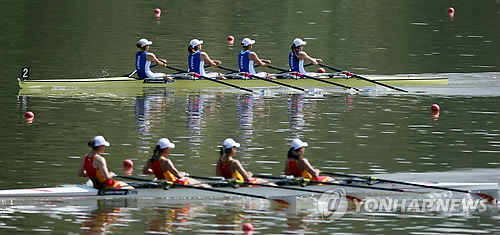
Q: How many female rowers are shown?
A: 8